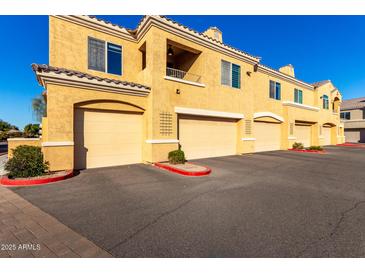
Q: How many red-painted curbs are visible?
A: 4